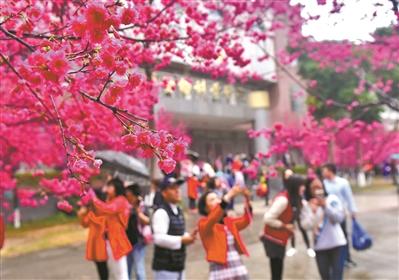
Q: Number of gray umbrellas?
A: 1